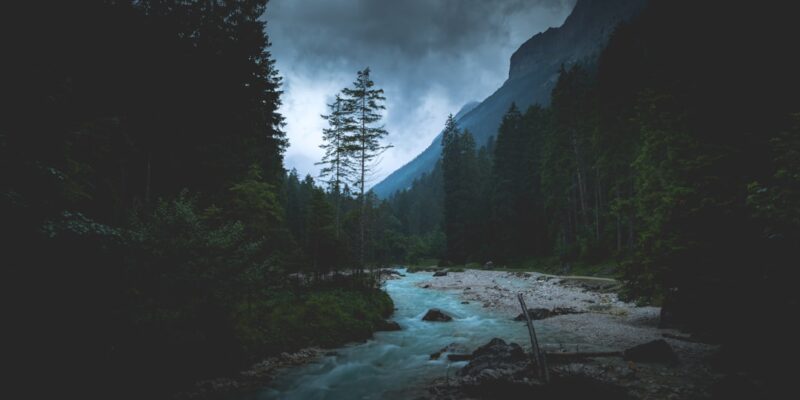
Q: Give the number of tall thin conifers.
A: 2